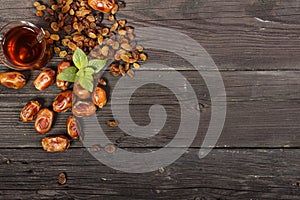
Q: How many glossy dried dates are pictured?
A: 12